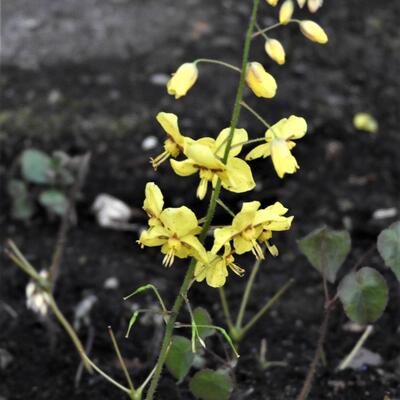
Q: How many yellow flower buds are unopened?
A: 8